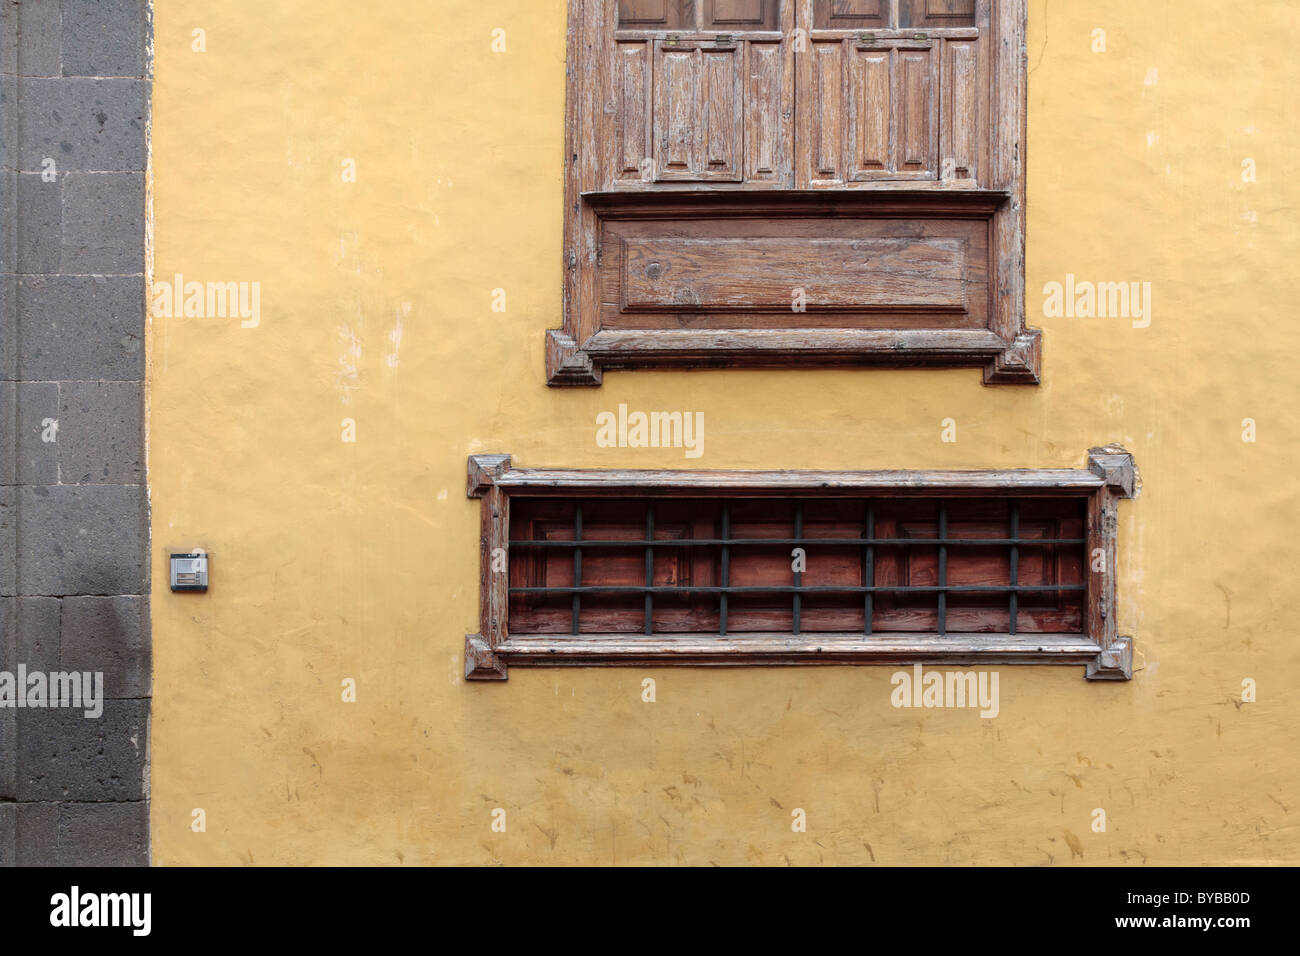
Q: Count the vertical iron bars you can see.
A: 7